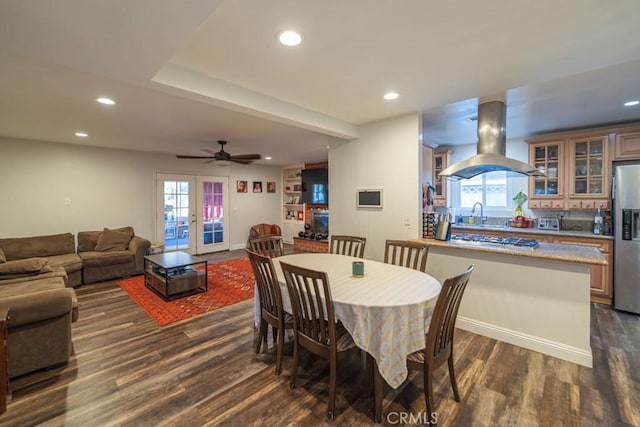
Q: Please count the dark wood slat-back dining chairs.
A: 6